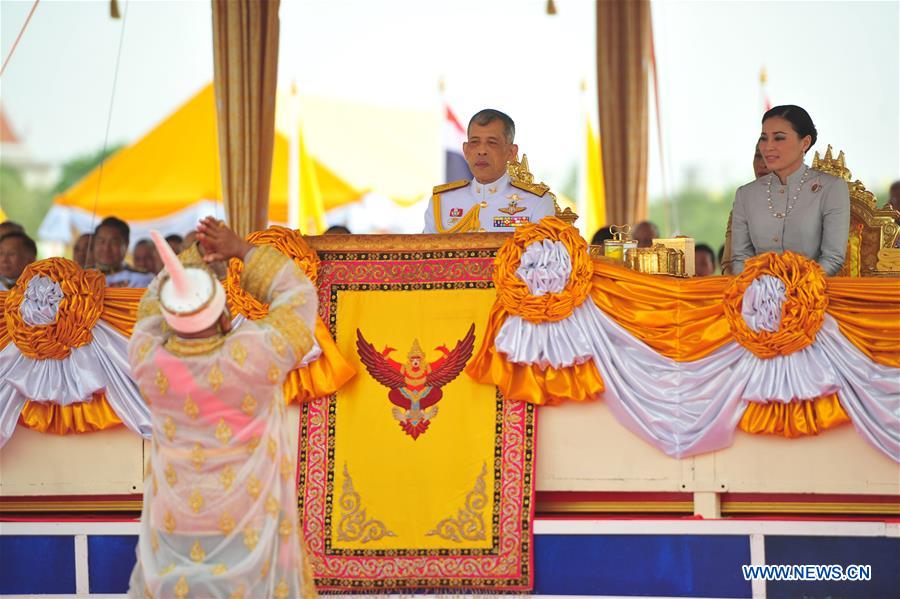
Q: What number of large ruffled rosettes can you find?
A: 4